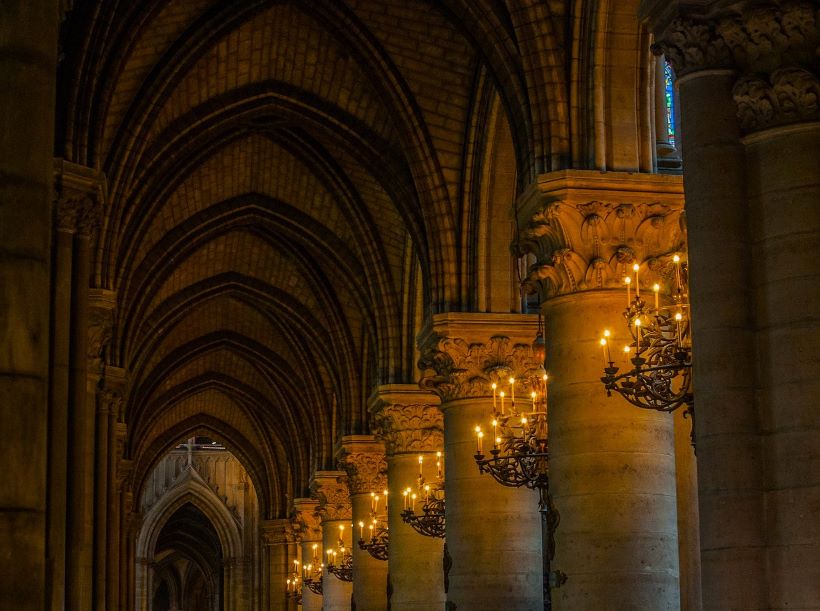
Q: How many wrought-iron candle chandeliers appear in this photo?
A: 7